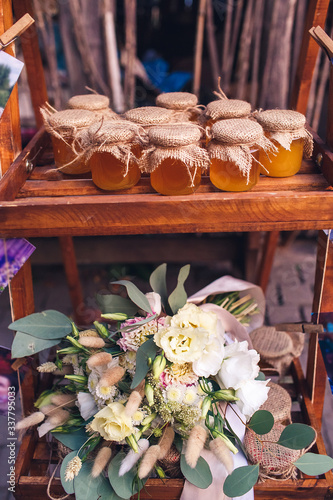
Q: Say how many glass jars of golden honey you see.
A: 9